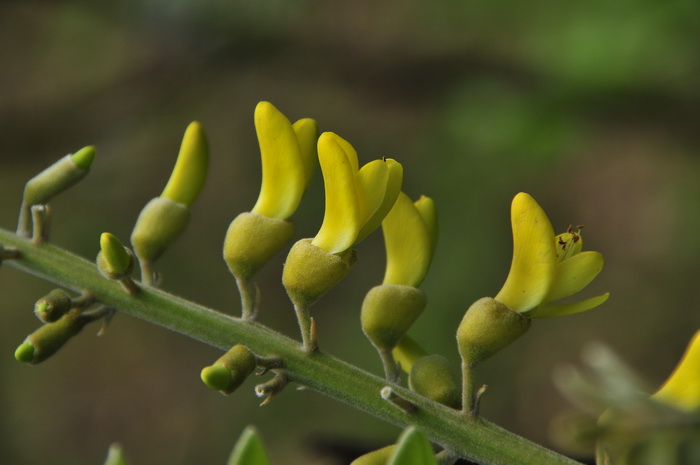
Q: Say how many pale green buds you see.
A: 5